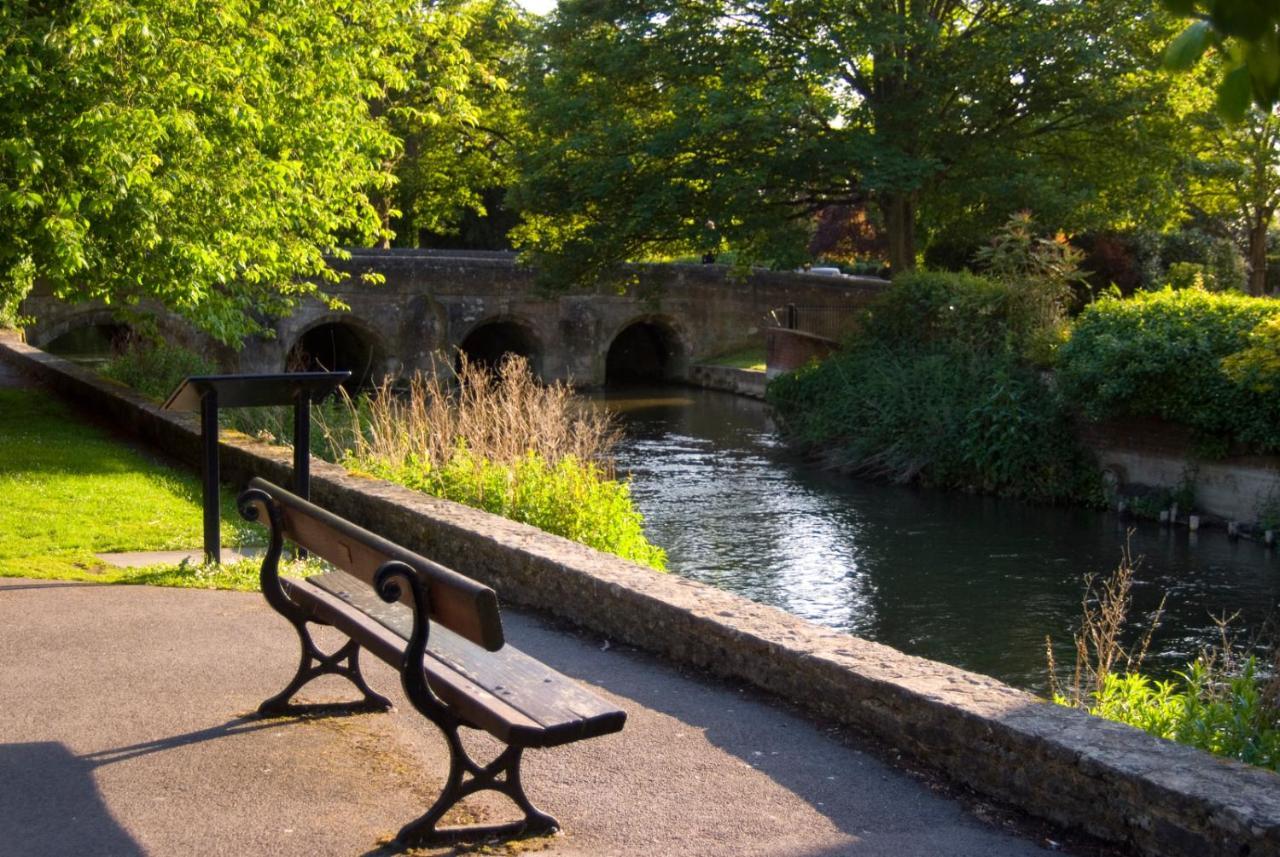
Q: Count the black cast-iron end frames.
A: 2